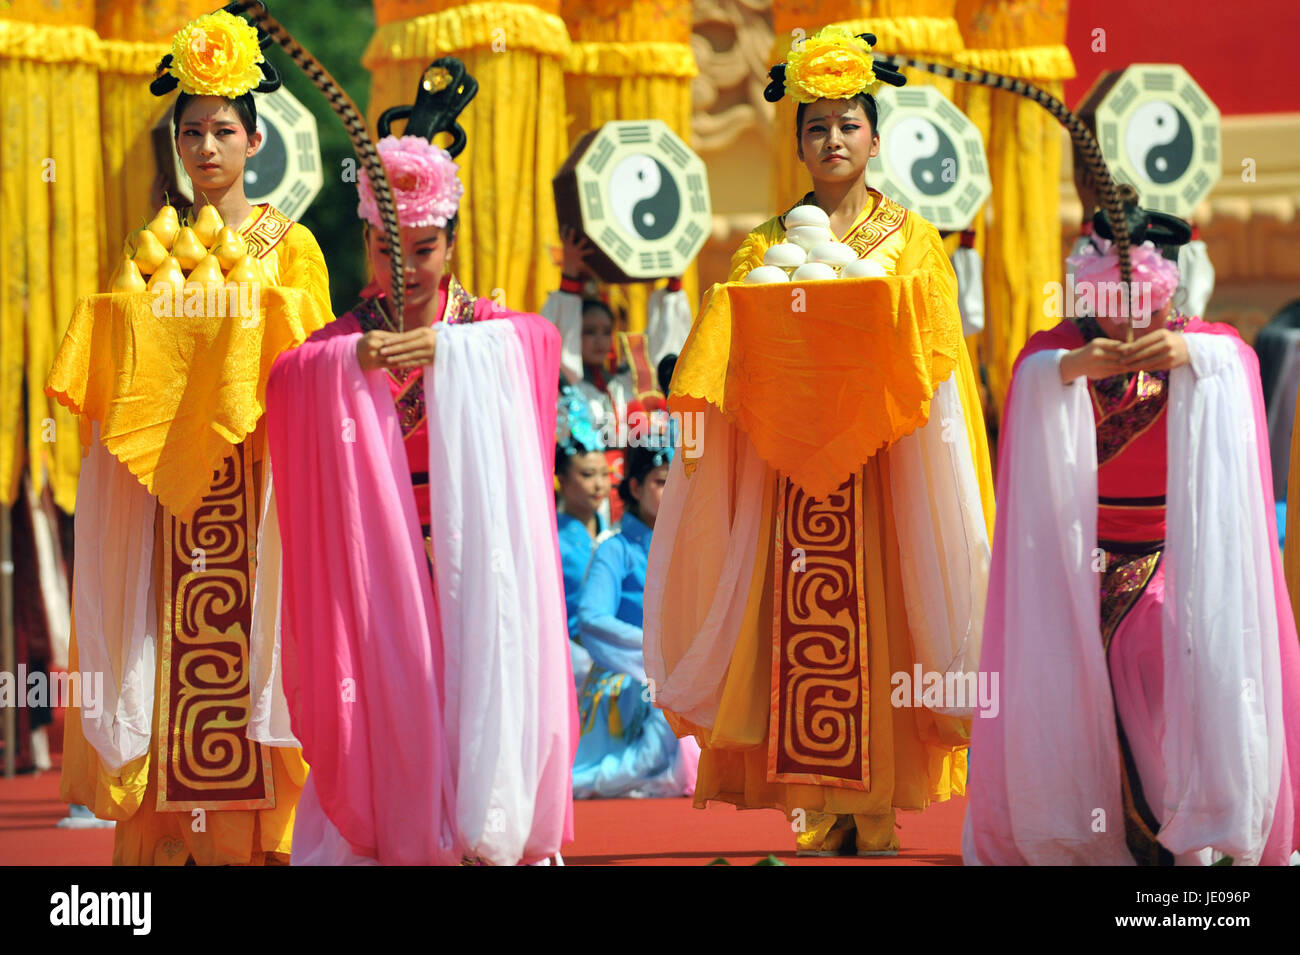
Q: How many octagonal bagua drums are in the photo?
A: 4